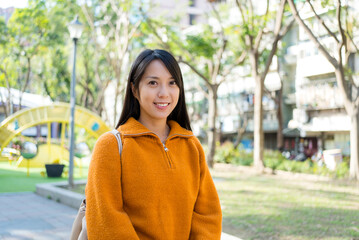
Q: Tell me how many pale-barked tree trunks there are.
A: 3